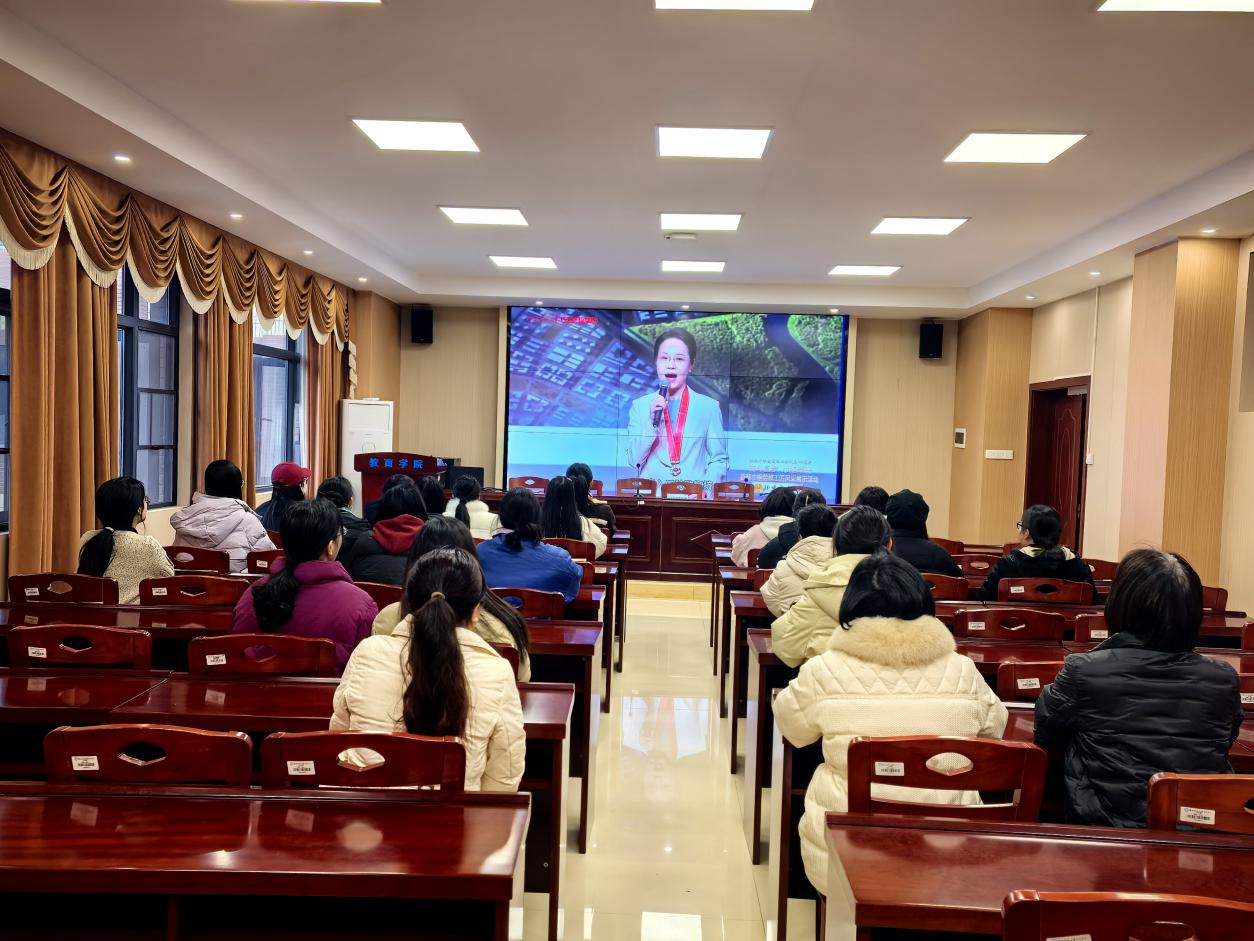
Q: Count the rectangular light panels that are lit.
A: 12